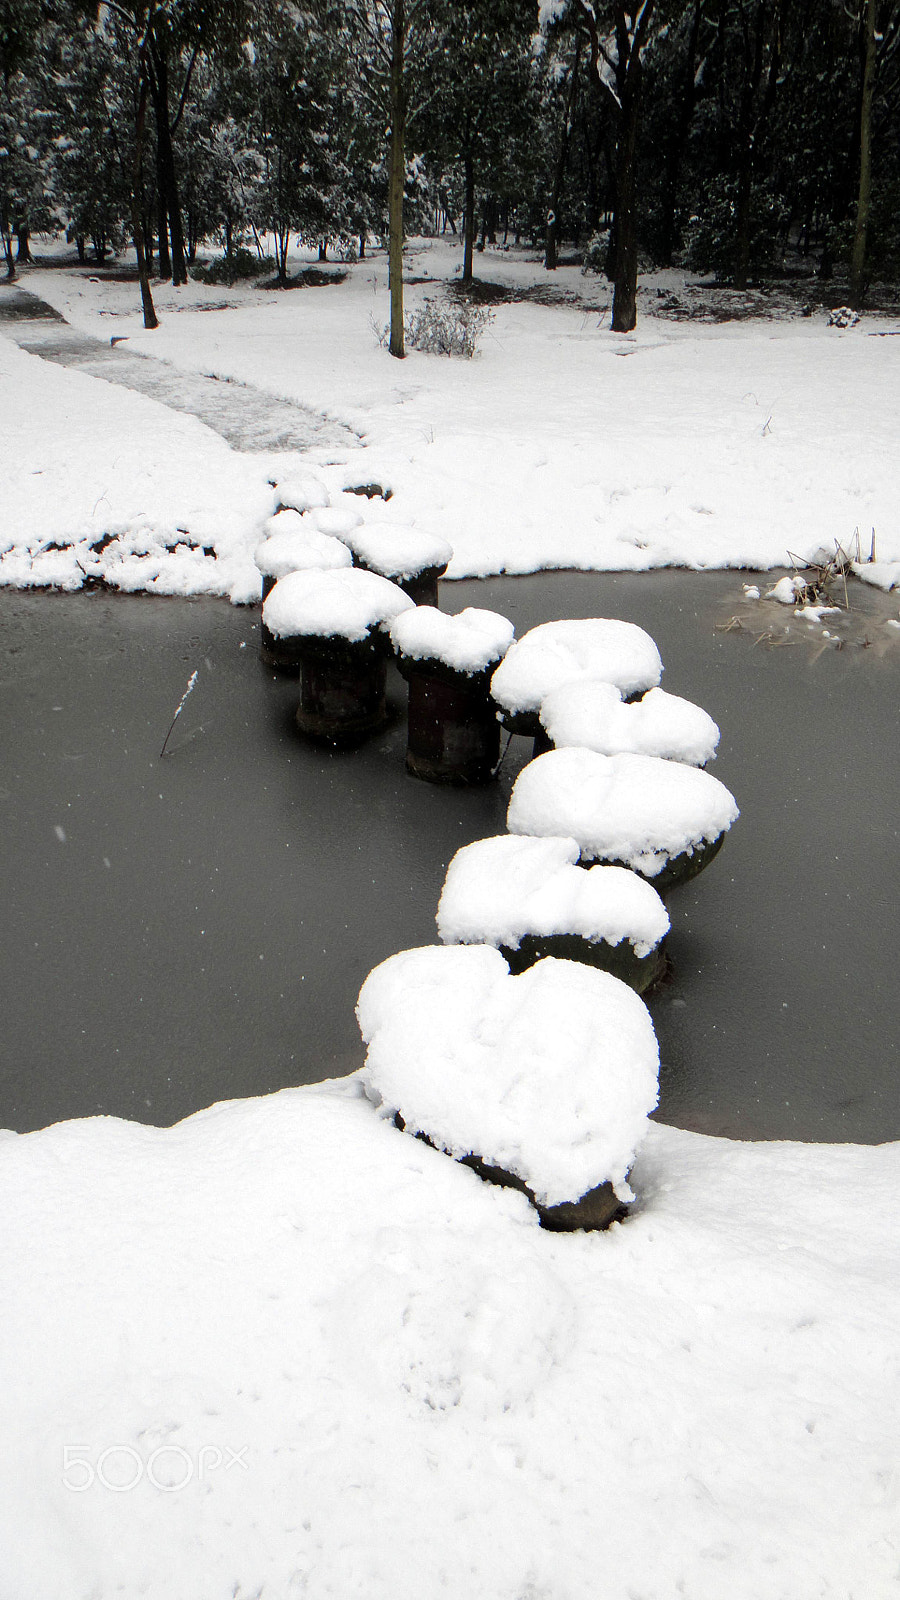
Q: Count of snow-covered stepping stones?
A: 12